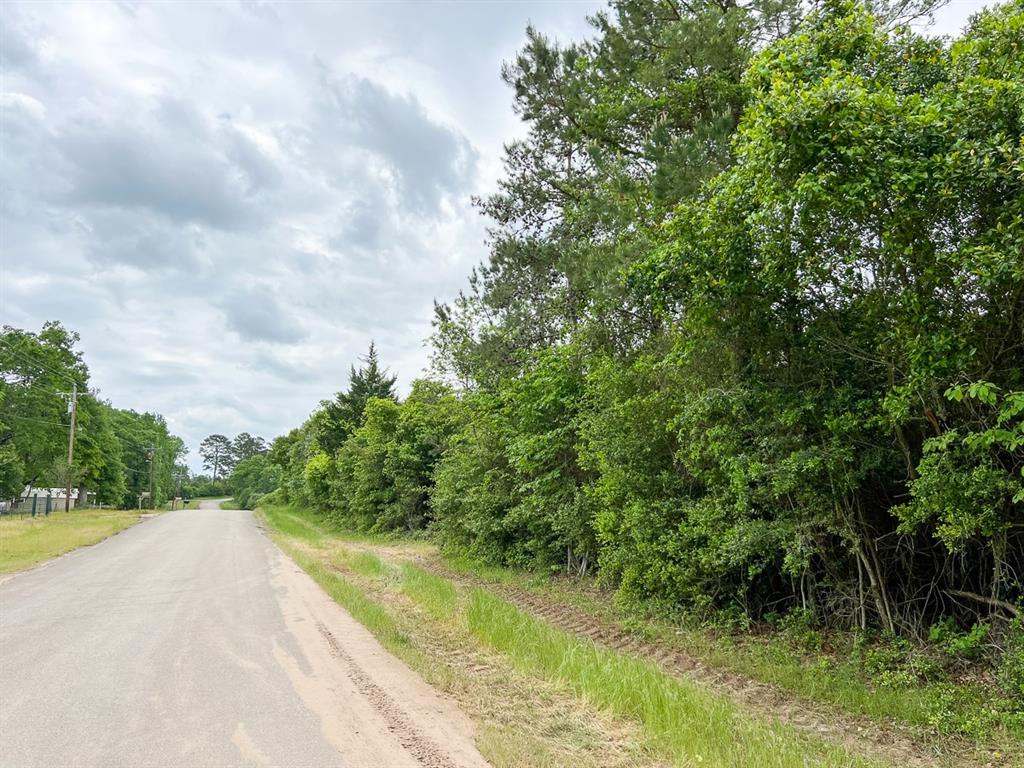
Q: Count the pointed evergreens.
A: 1